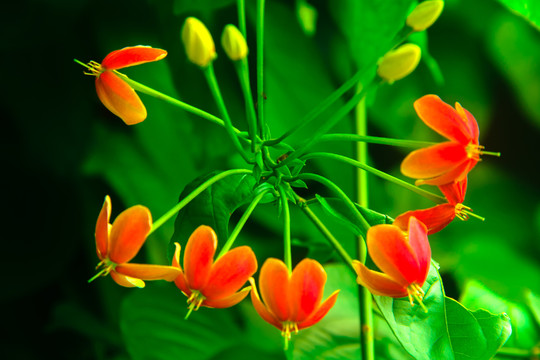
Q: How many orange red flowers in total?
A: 7